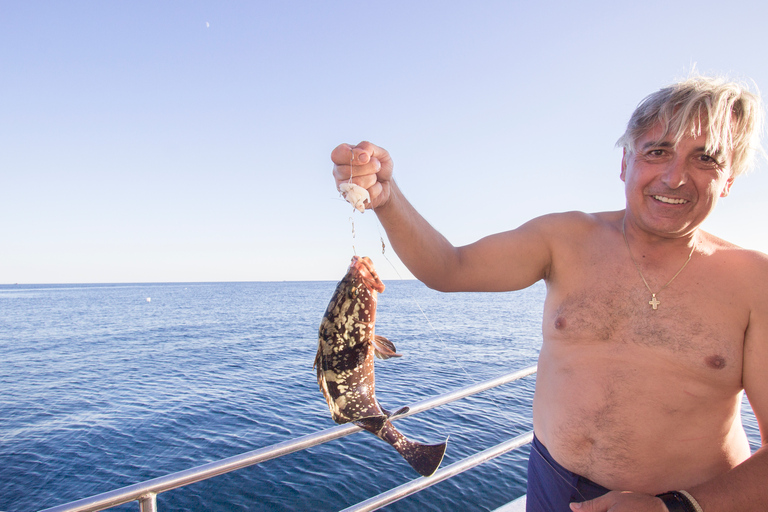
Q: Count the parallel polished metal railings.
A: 2